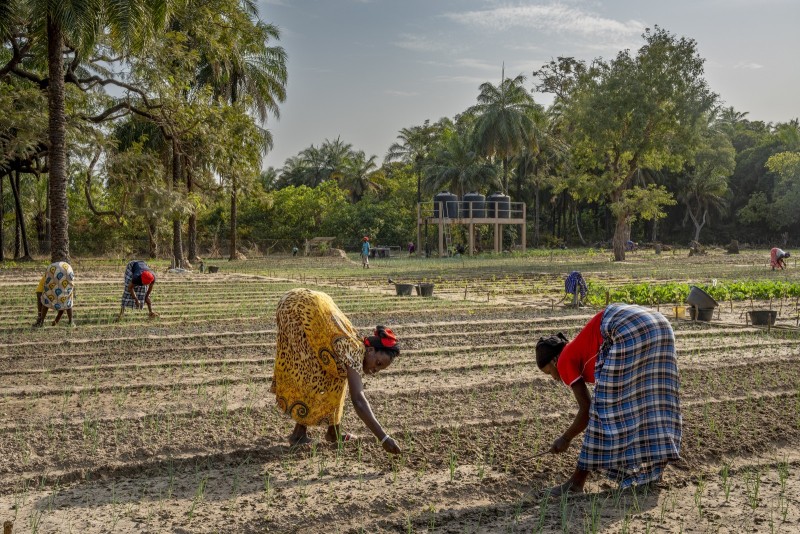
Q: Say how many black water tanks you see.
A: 3